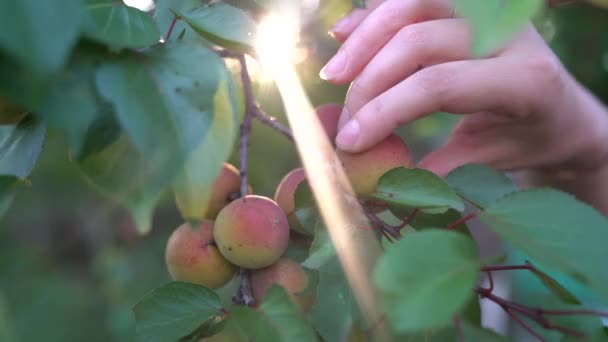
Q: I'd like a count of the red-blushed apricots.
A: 7